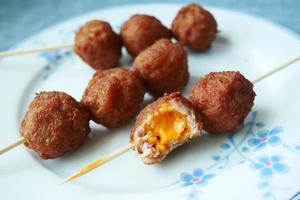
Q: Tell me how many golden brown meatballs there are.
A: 8